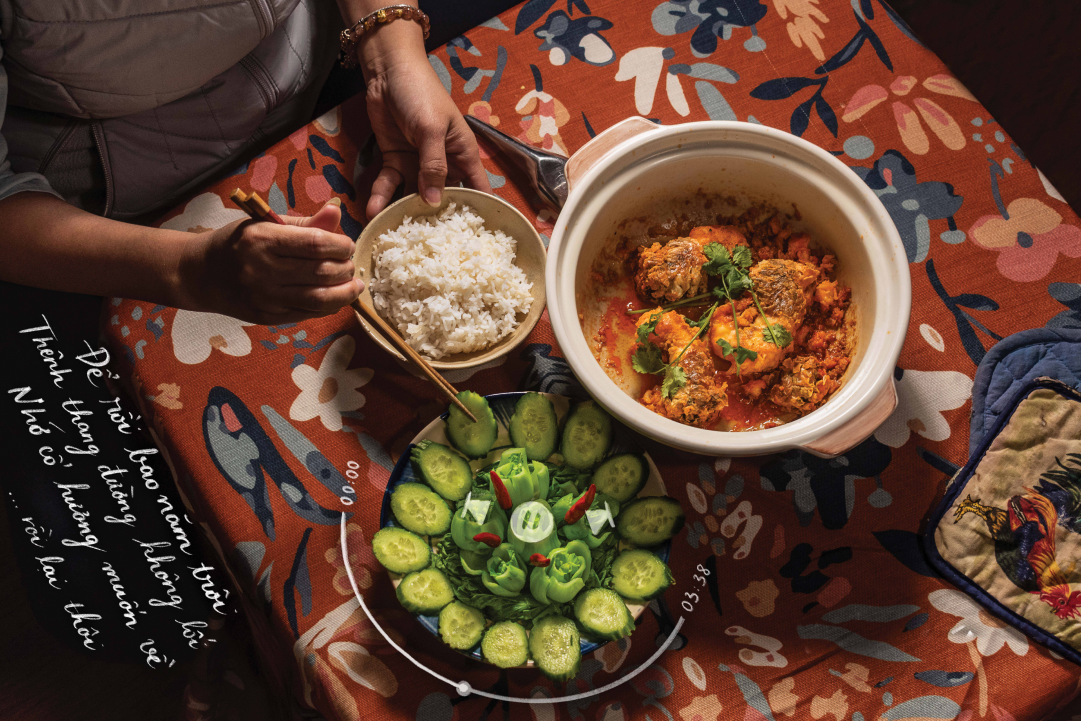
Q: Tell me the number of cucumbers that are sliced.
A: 14